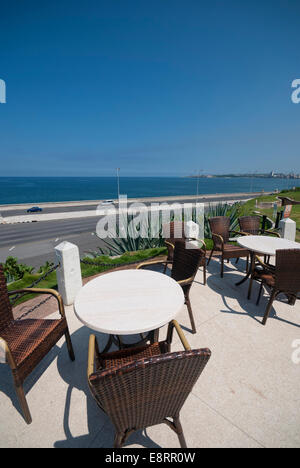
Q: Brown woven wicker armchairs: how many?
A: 7